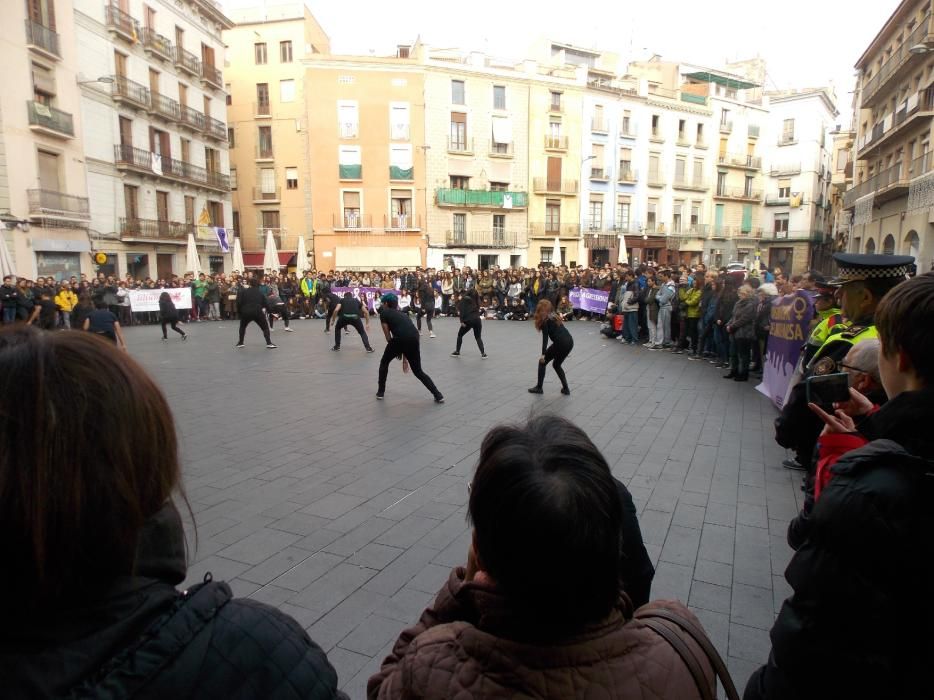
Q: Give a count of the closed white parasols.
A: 7